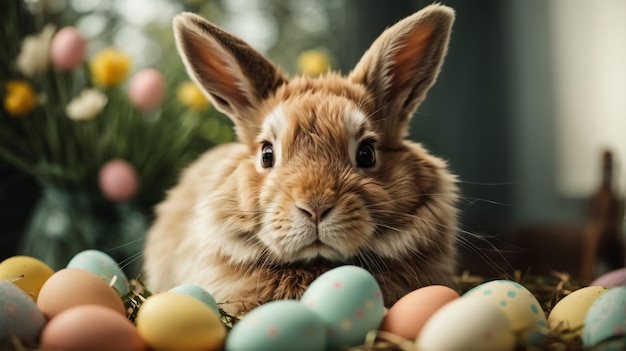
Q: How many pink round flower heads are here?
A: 3